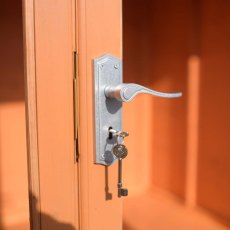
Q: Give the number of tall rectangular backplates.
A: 1